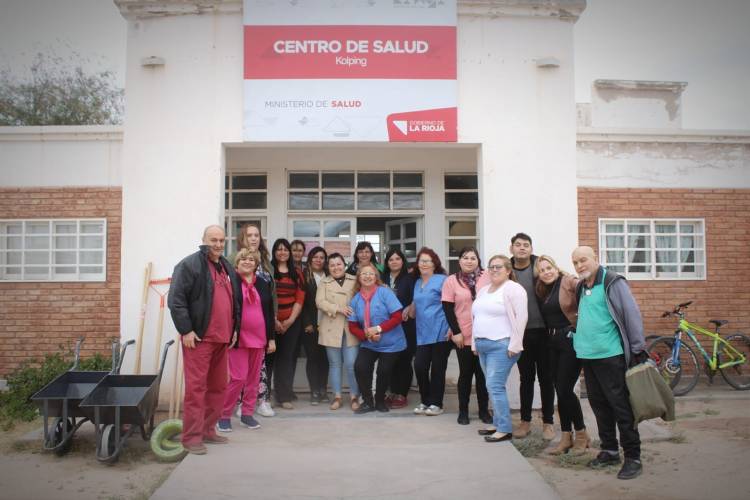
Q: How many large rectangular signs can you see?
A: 1